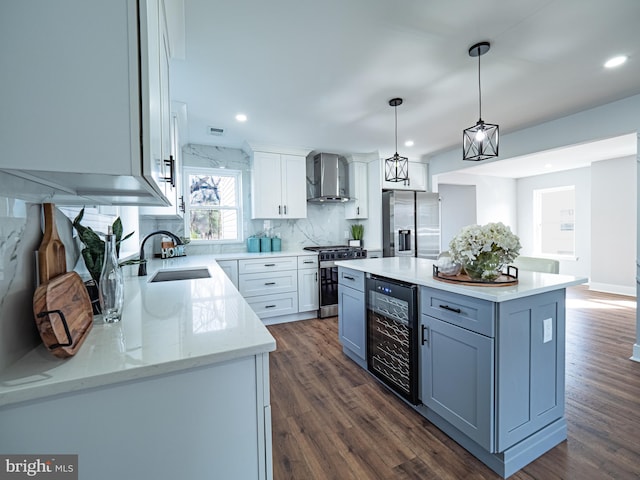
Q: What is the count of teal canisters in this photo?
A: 3